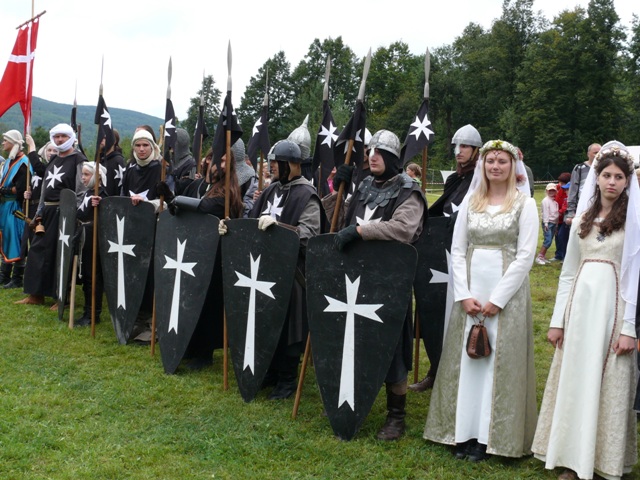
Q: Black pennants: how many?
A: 9